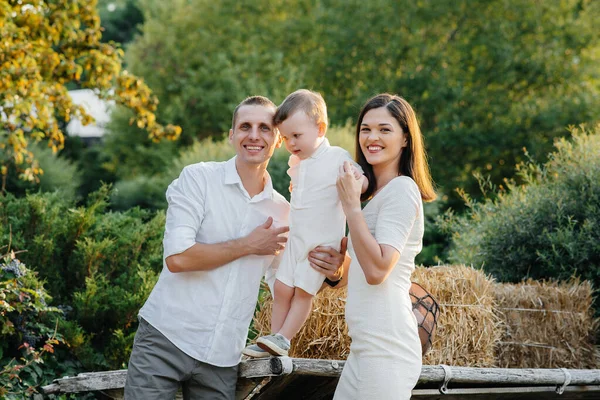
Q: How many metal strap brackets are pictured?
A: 2